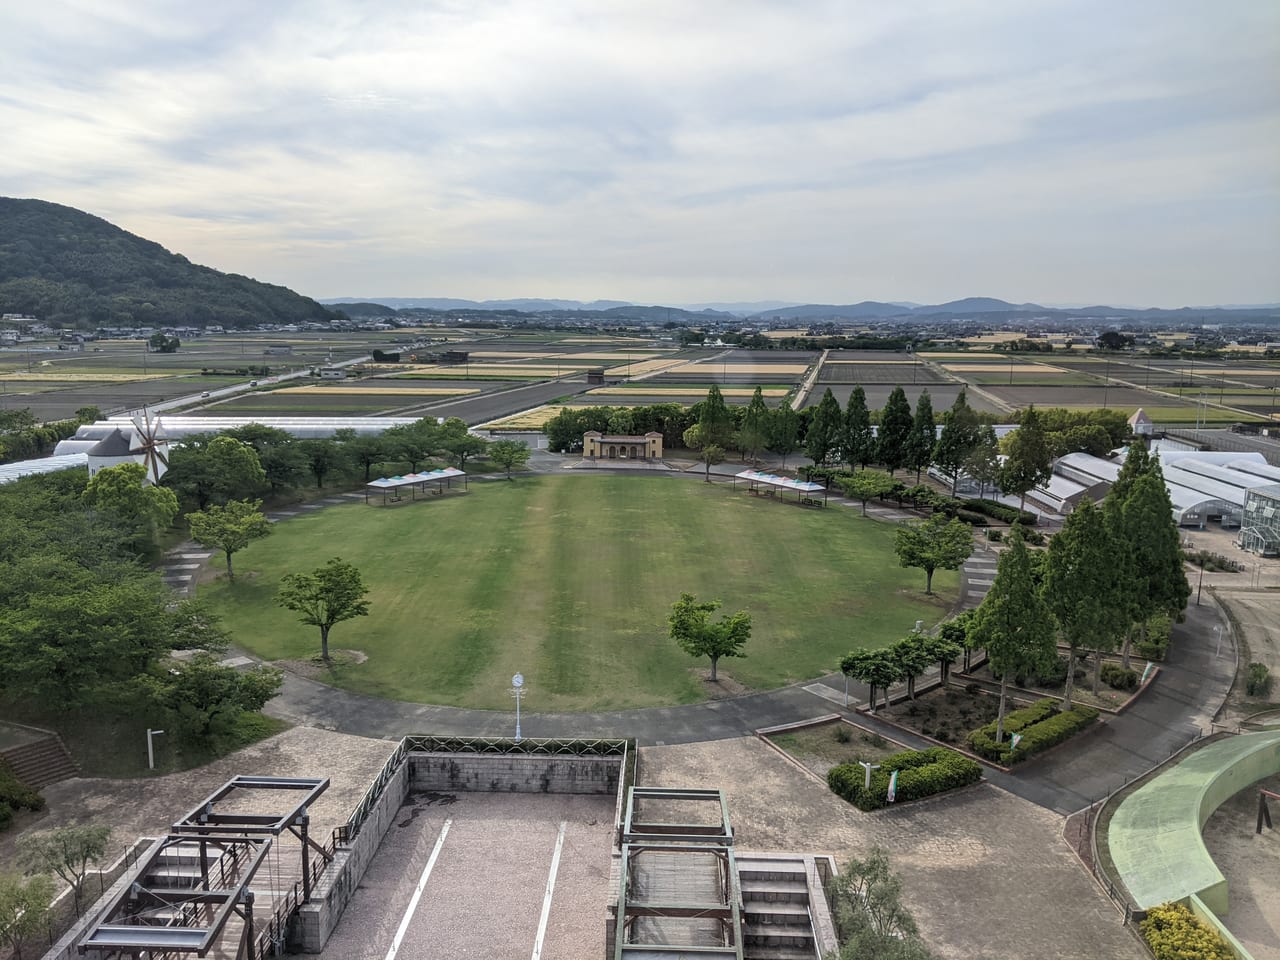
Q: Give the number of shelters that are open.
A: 2